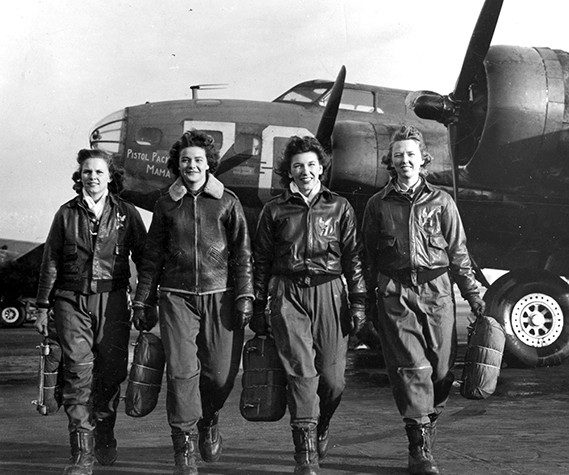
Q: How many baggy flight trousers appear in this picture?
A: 4